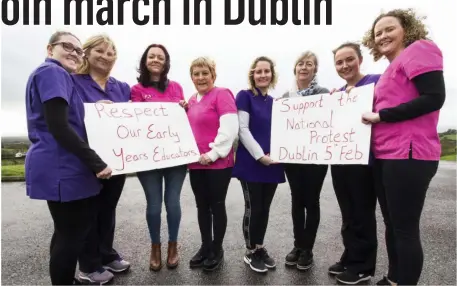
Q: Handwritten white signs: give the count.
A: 2